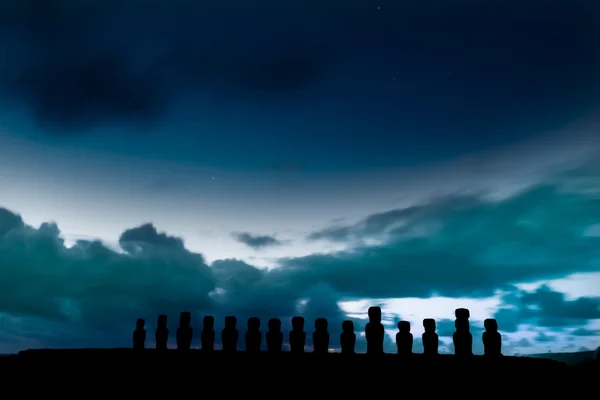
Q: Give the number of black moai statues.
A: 15